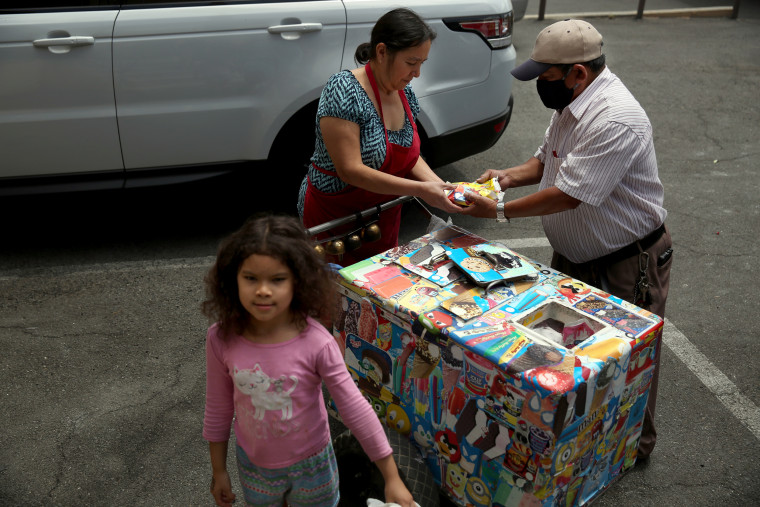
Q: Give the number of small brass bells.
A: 4